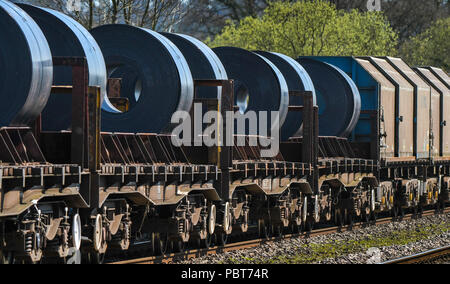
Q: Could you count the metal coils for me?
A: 7